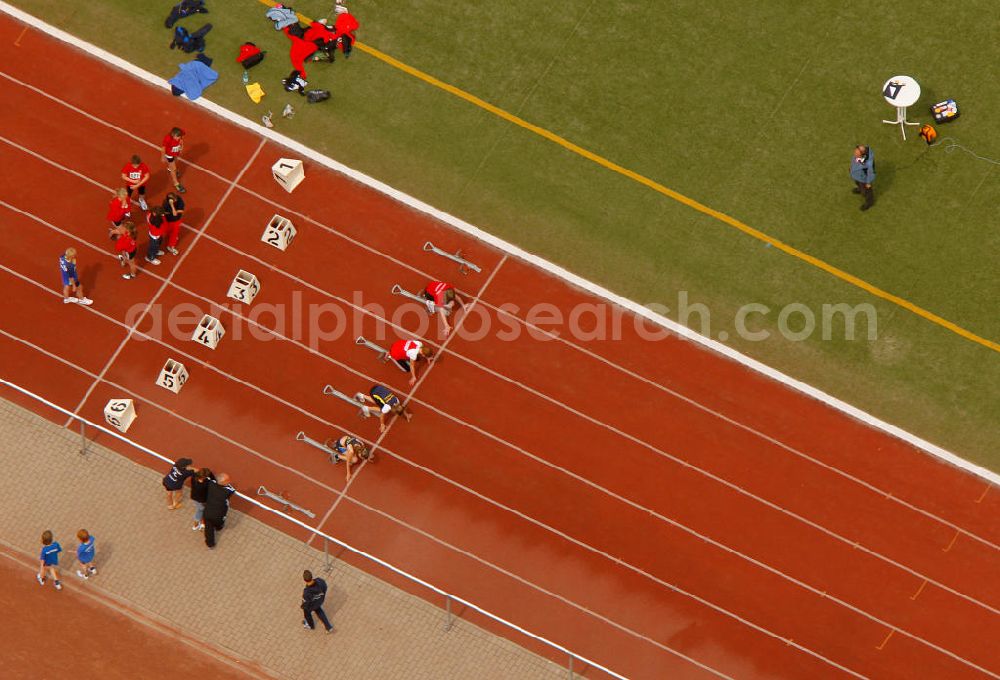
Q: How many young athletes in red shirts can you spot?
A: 7